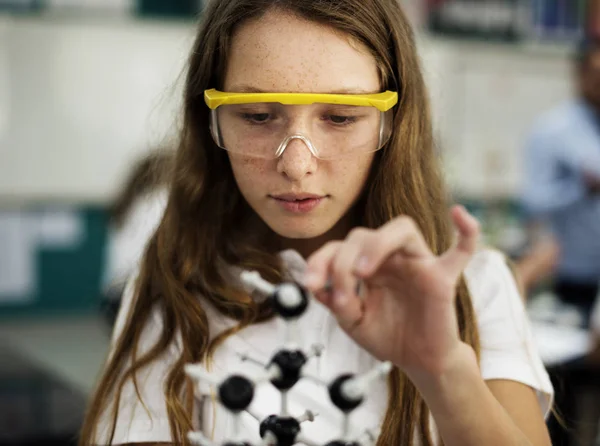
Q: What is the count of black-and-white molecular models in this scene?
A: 1